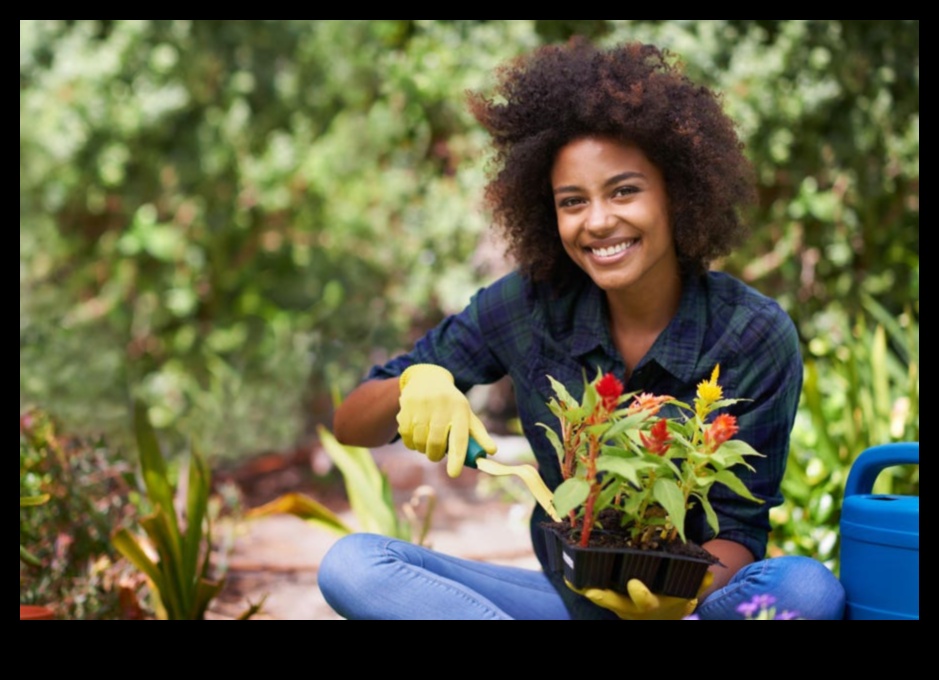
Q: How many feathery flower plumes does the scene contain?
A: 5